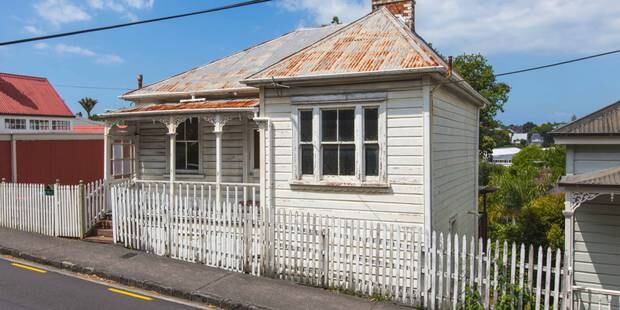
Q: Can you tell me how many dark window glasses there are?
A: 13